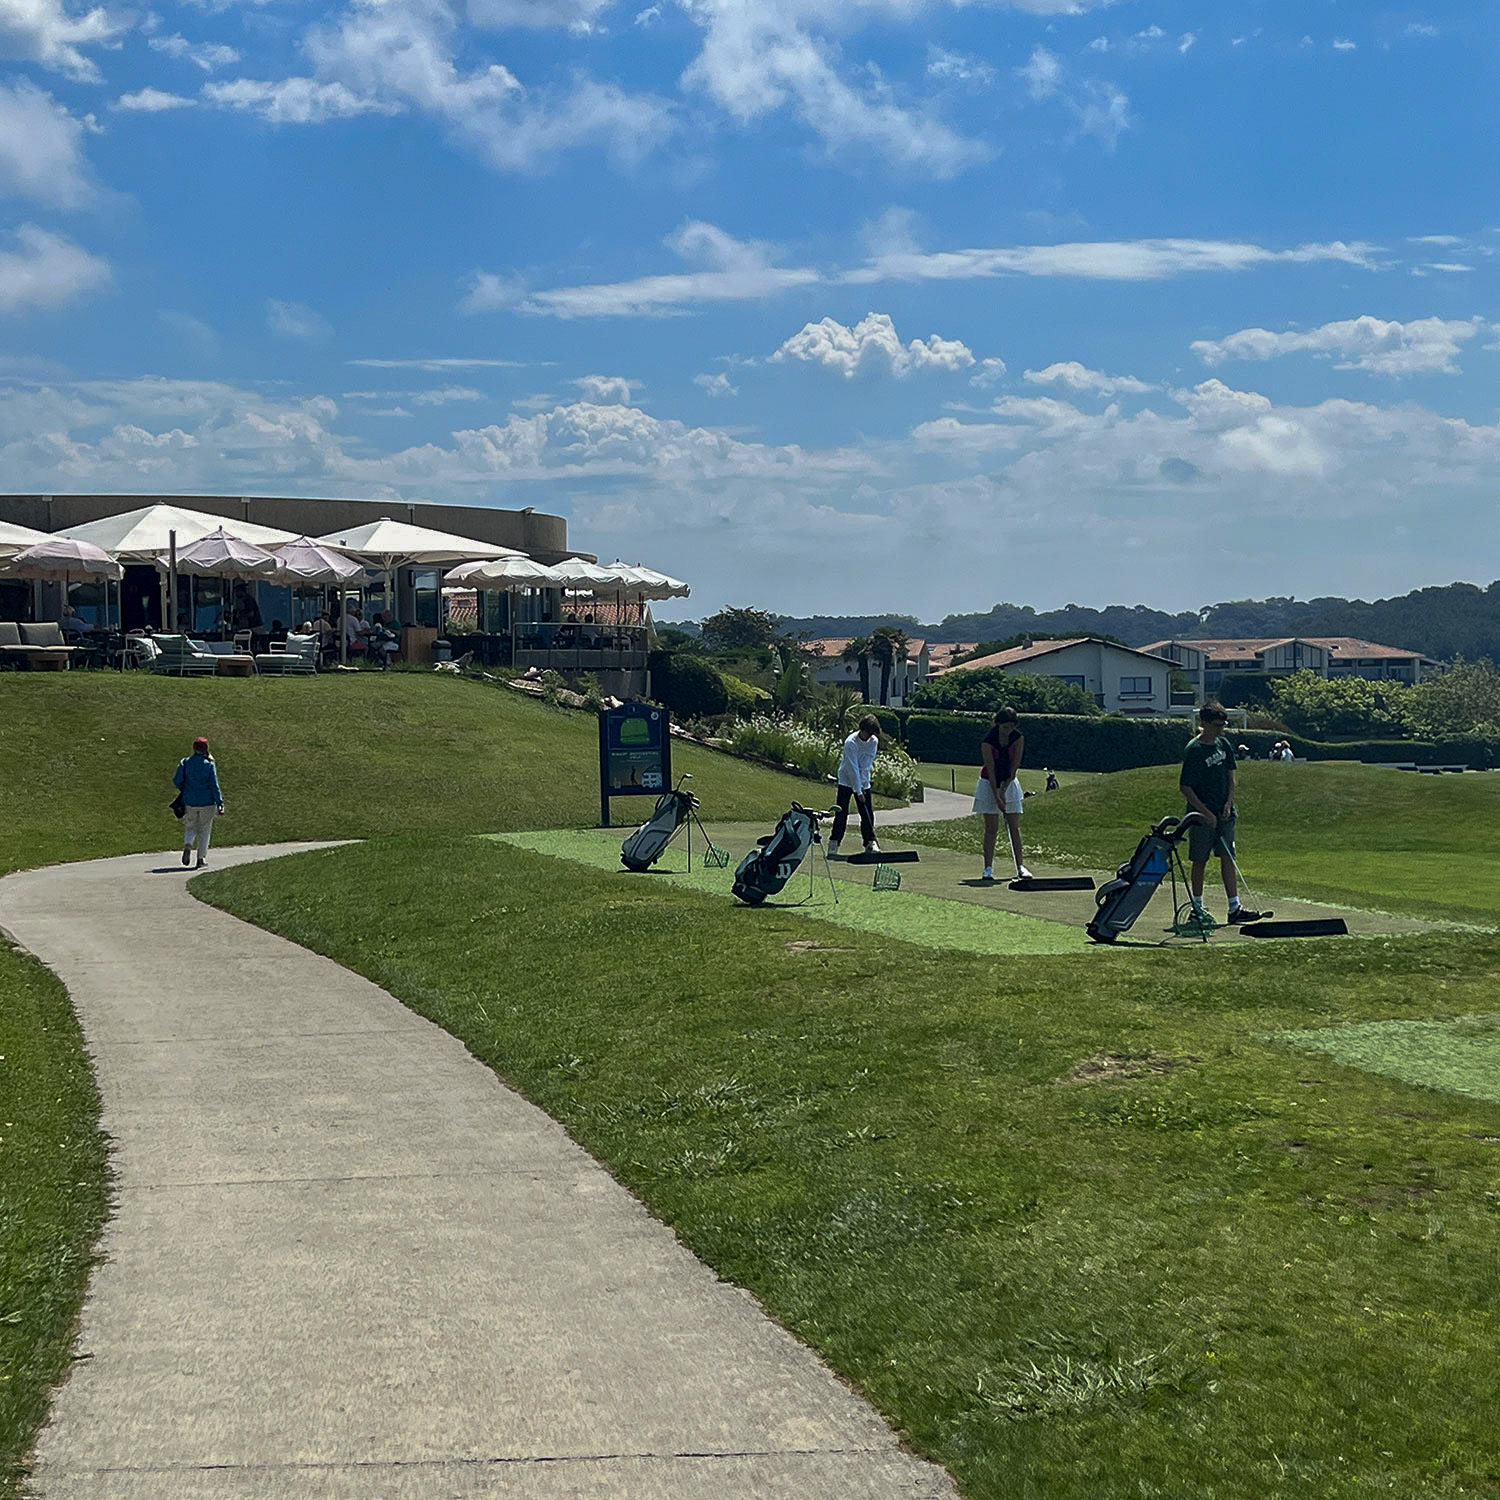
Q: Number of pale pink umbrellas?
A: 3